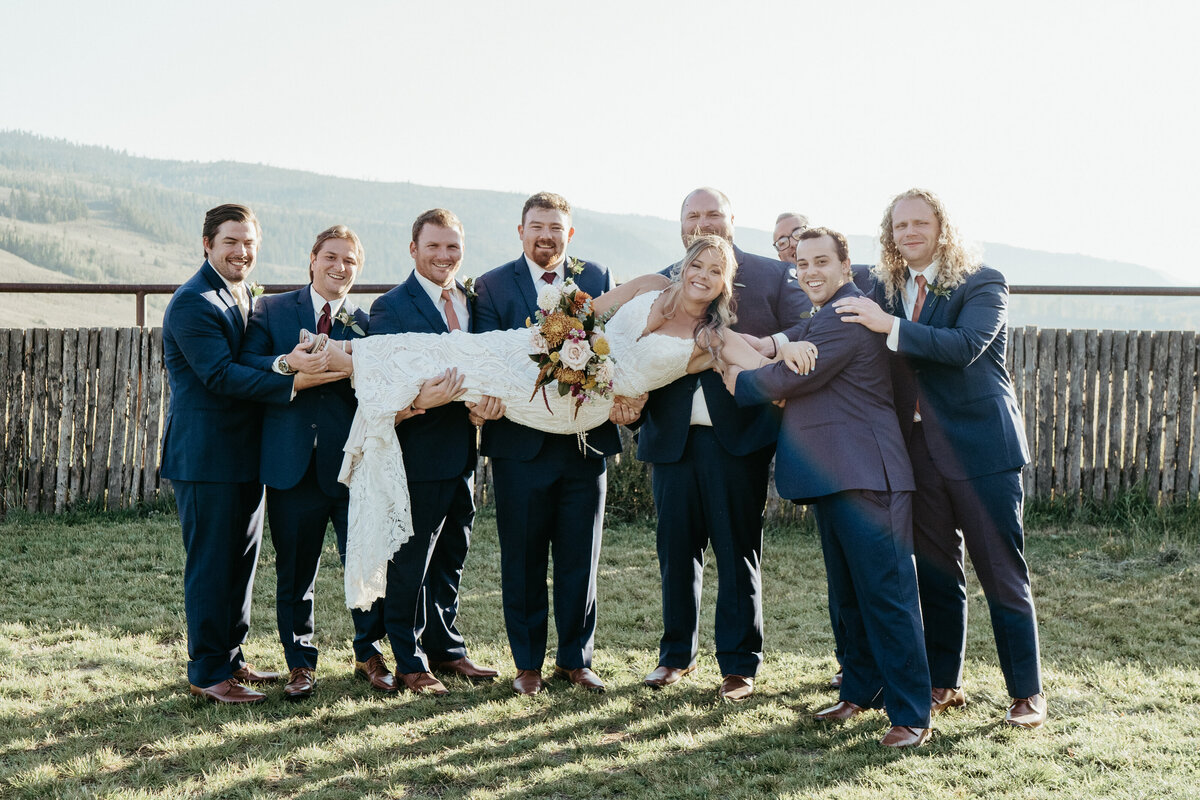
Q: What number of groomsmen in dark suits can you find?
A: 8